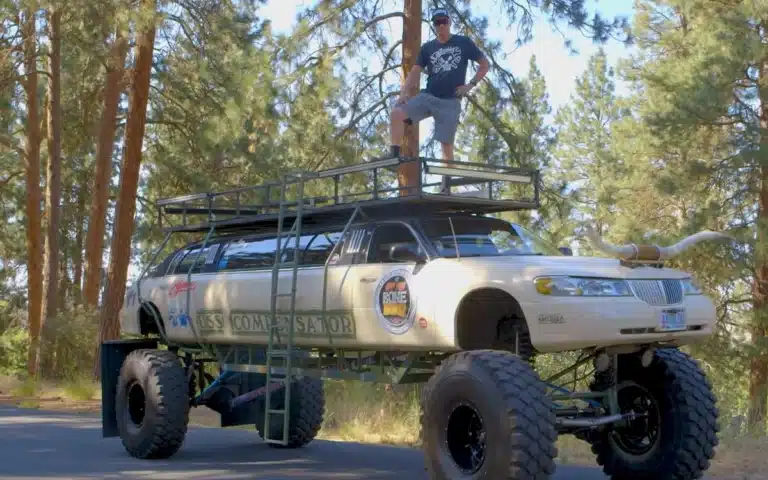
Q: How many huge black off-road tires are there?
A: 4